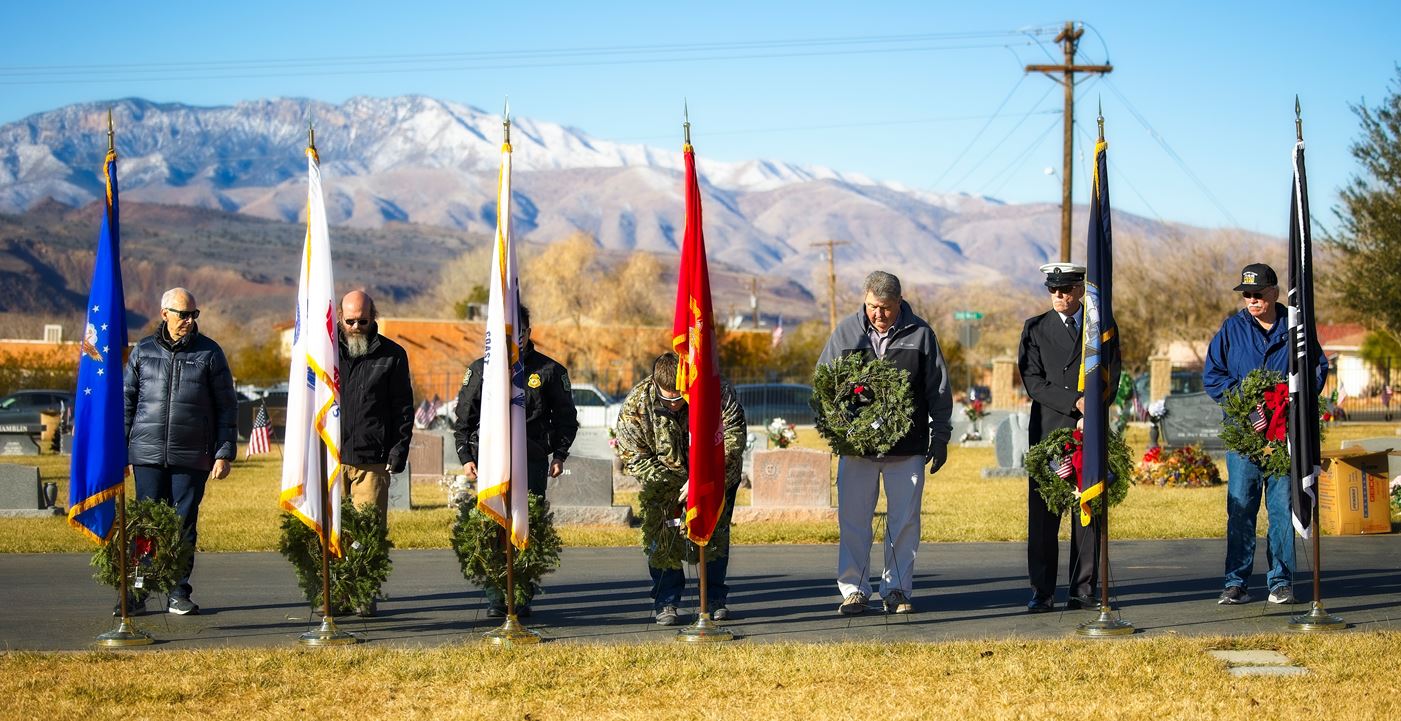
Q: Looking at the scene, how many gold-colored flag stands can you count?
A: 6